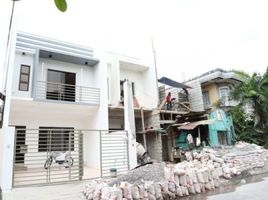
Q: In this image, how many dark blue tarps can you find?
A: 1